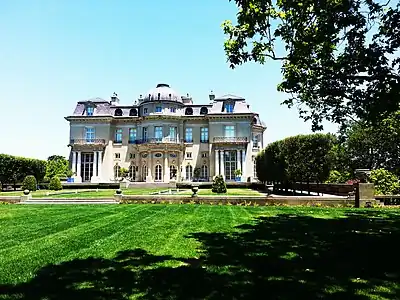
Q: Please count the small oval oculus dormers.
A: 4